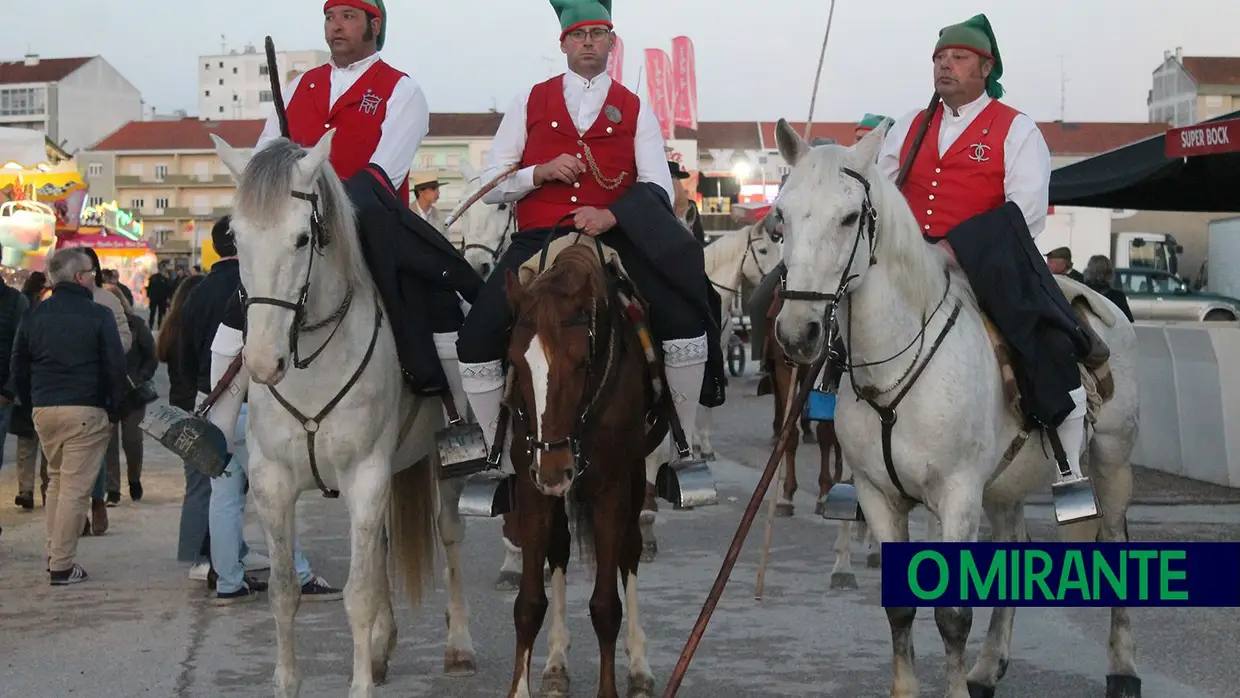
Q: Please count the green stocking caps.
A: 4